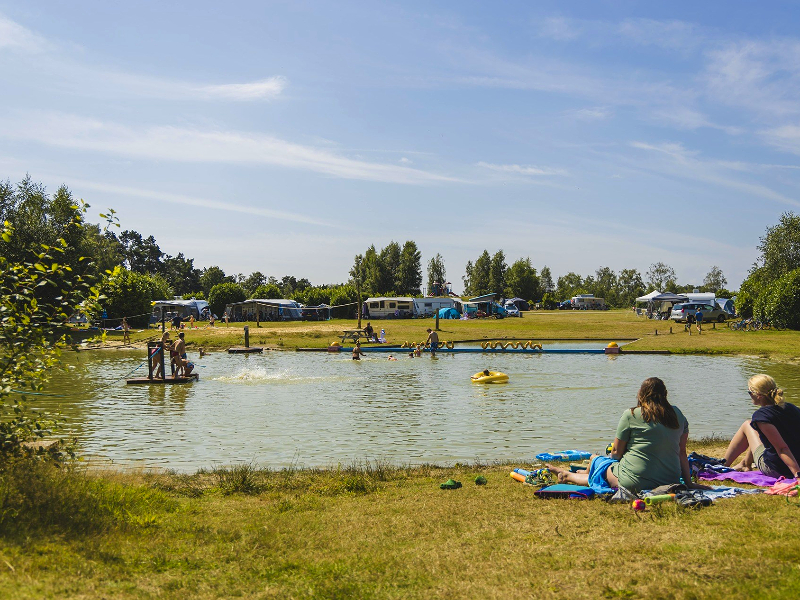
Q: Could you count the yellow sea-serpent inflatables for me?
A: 2